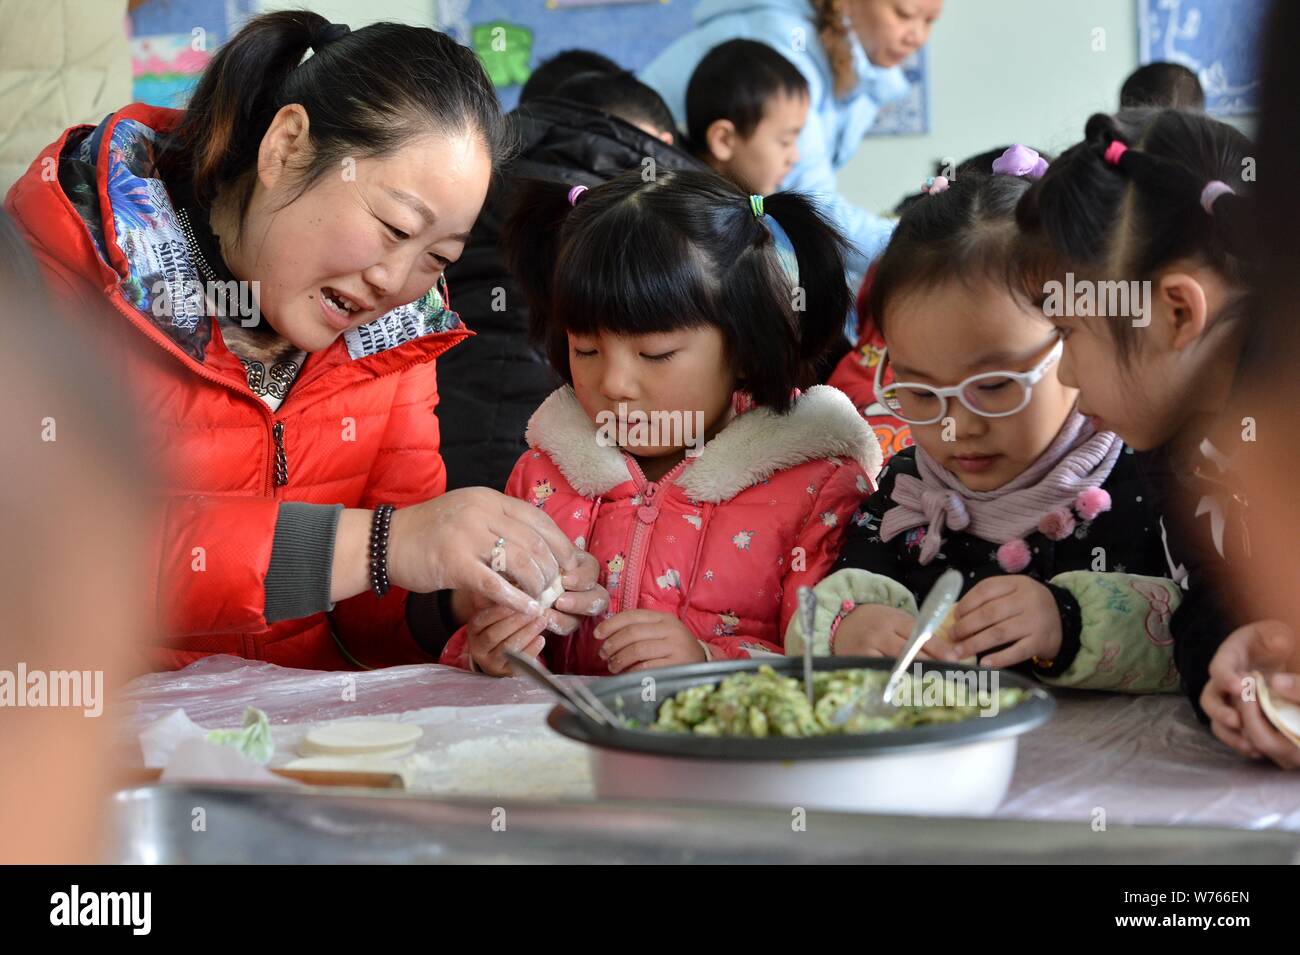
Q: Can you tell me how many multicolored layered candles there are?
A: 0